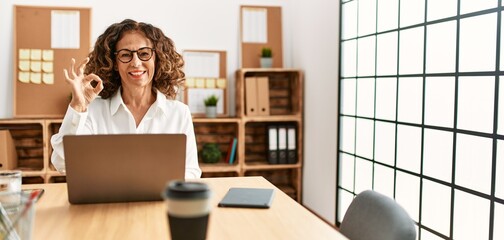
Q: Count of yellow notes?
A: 13